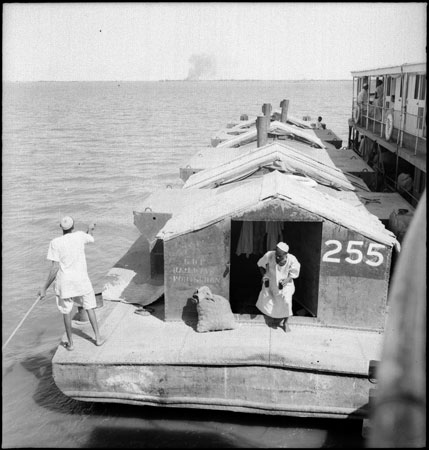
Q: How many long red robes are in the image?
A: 0